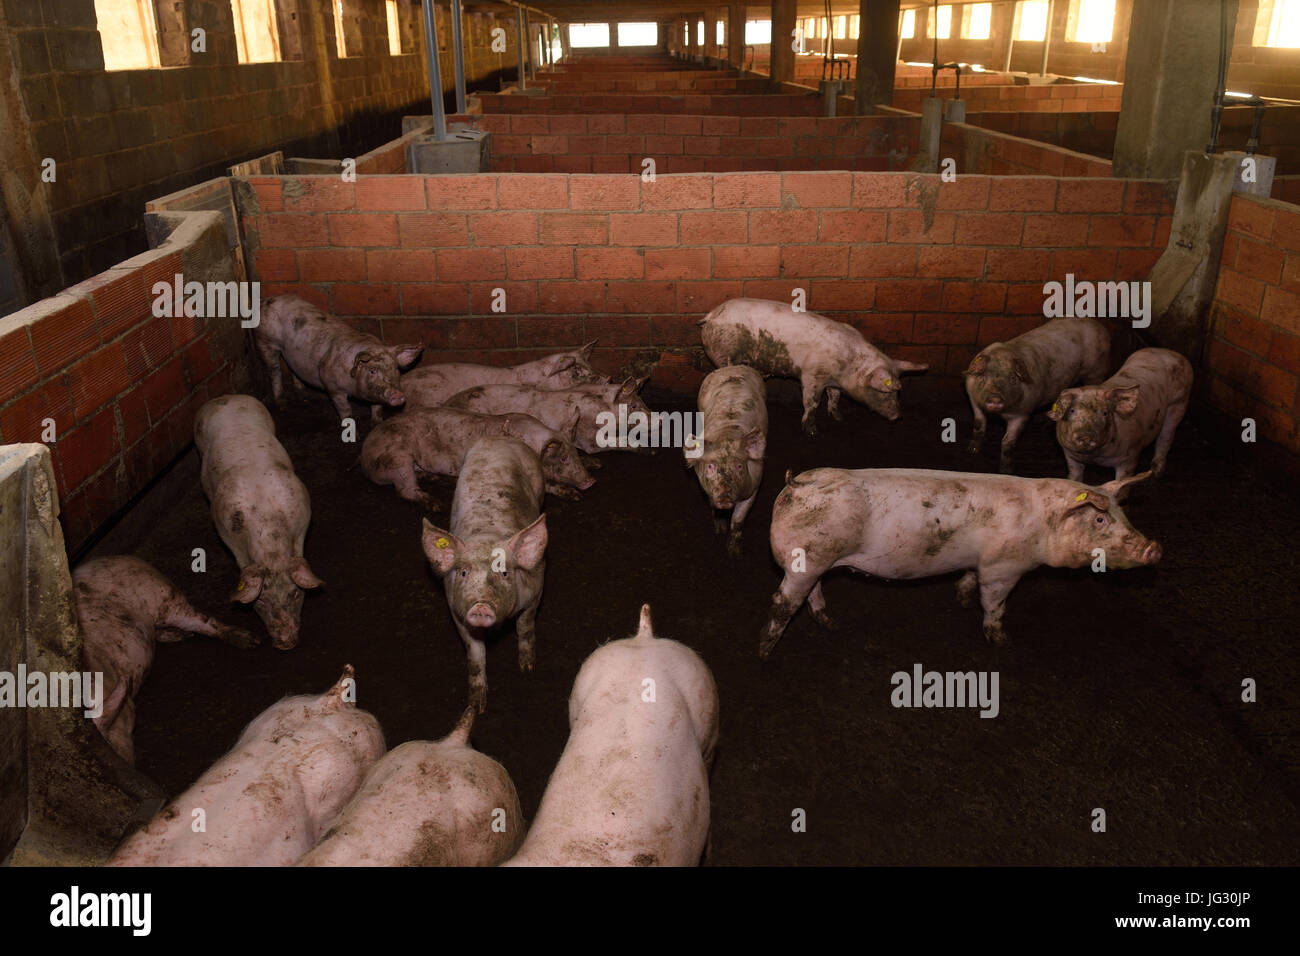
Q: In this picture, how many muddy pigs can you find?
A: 15